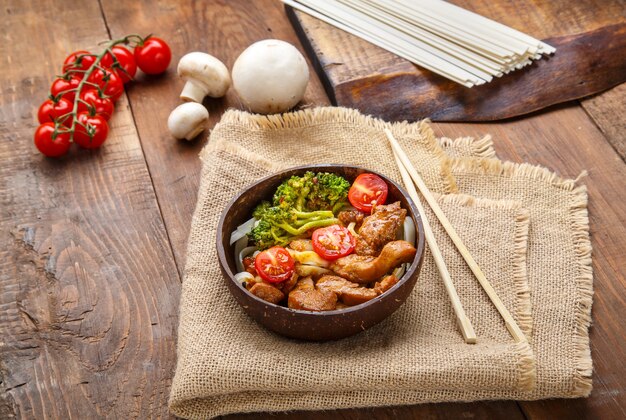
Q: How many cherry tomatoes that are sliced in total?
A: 3